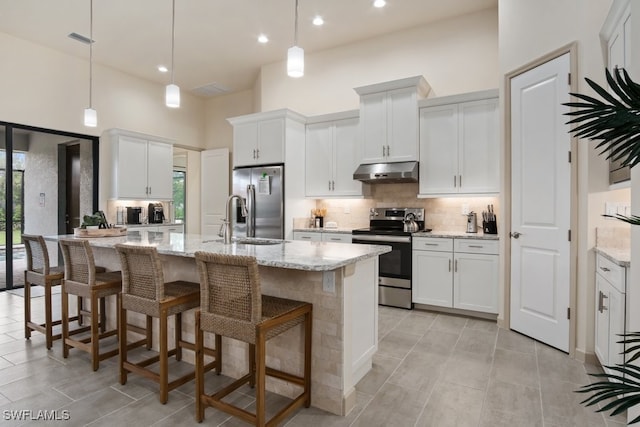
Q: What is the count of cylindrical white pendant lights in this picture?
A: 3